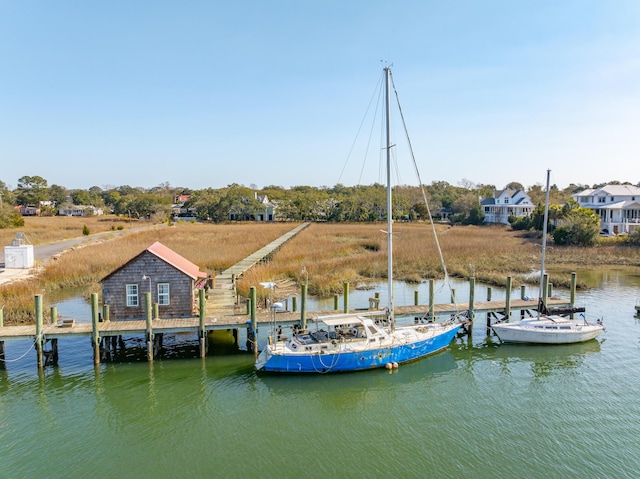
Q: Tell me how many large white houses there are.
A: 2